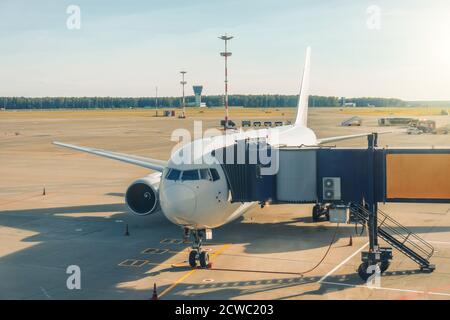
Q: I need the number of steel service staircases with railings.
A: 1